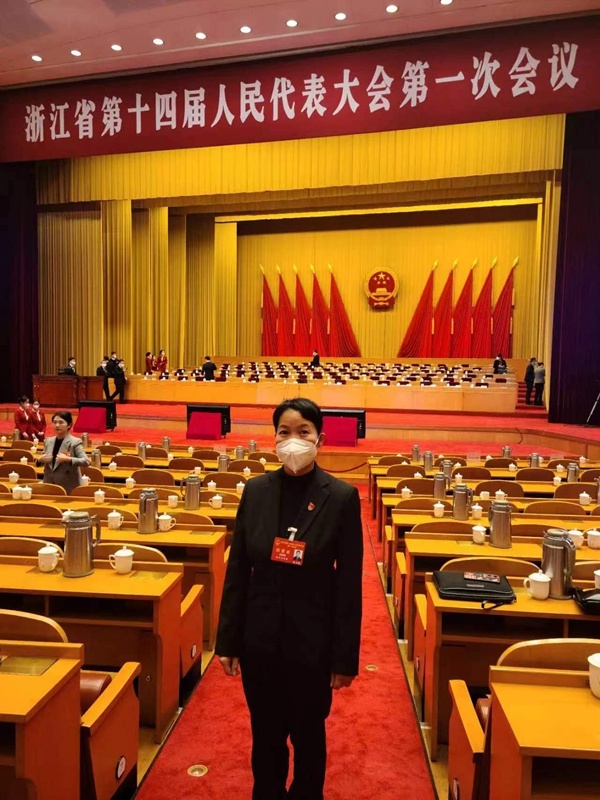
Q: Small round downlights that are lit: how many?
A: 10